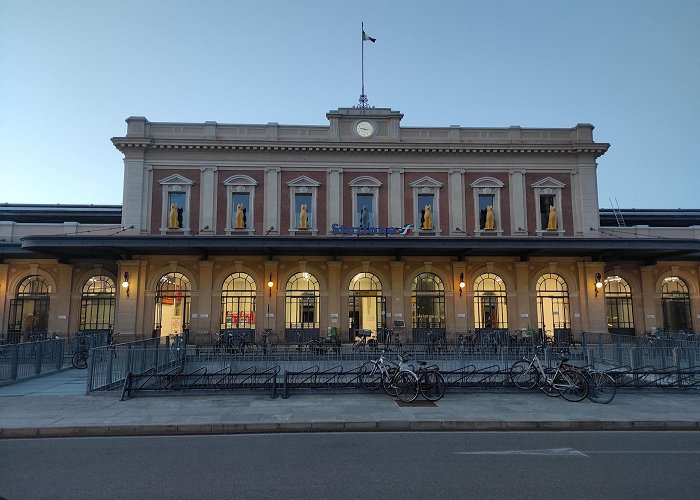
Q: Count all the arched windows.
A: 11